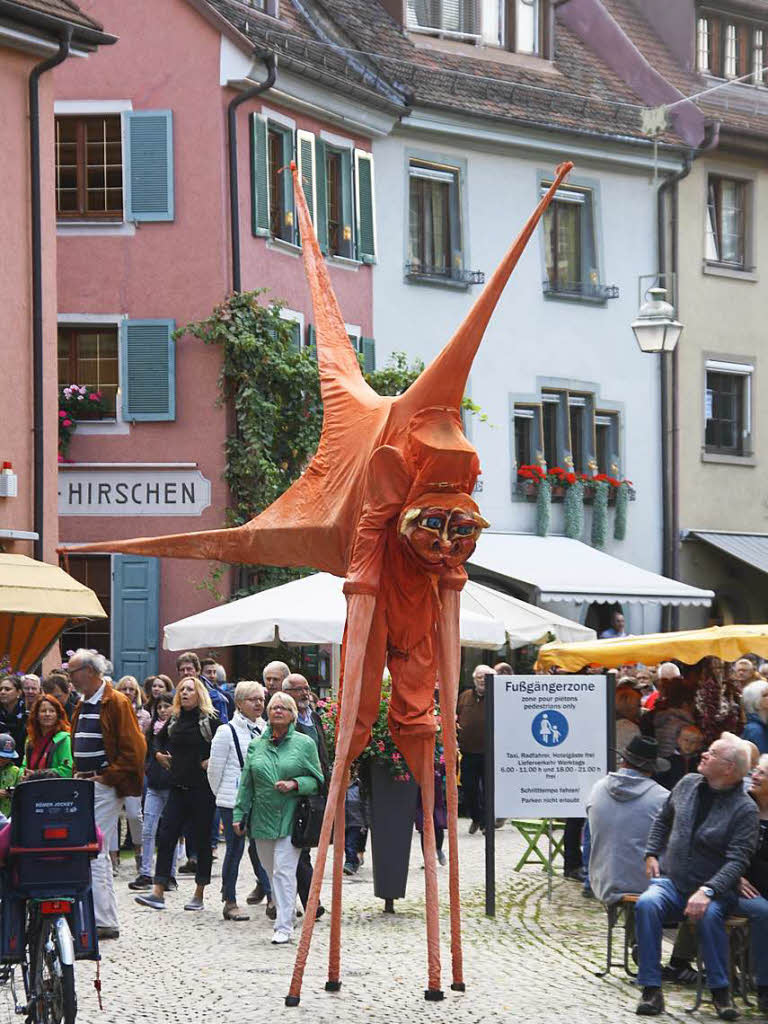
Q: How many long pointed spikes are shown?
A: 3